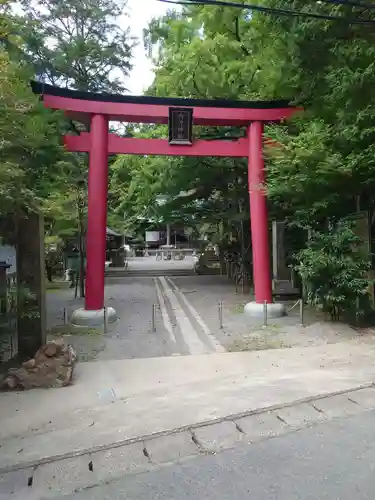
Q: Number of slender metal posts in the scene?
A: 6